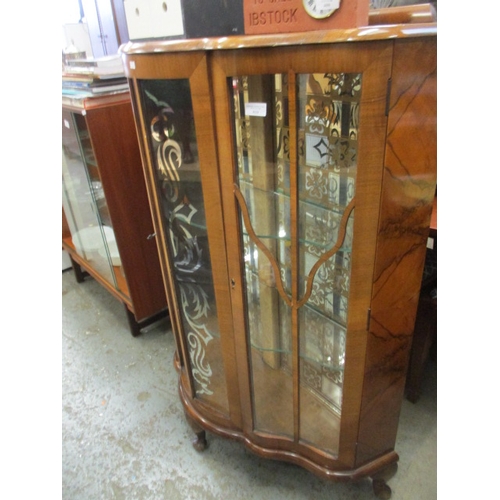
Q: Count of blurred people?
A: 0